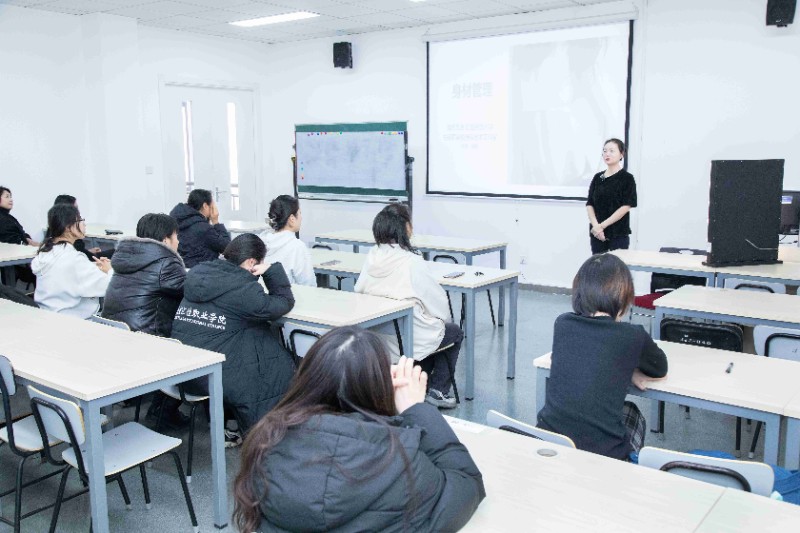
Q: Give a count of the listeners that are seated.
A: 10